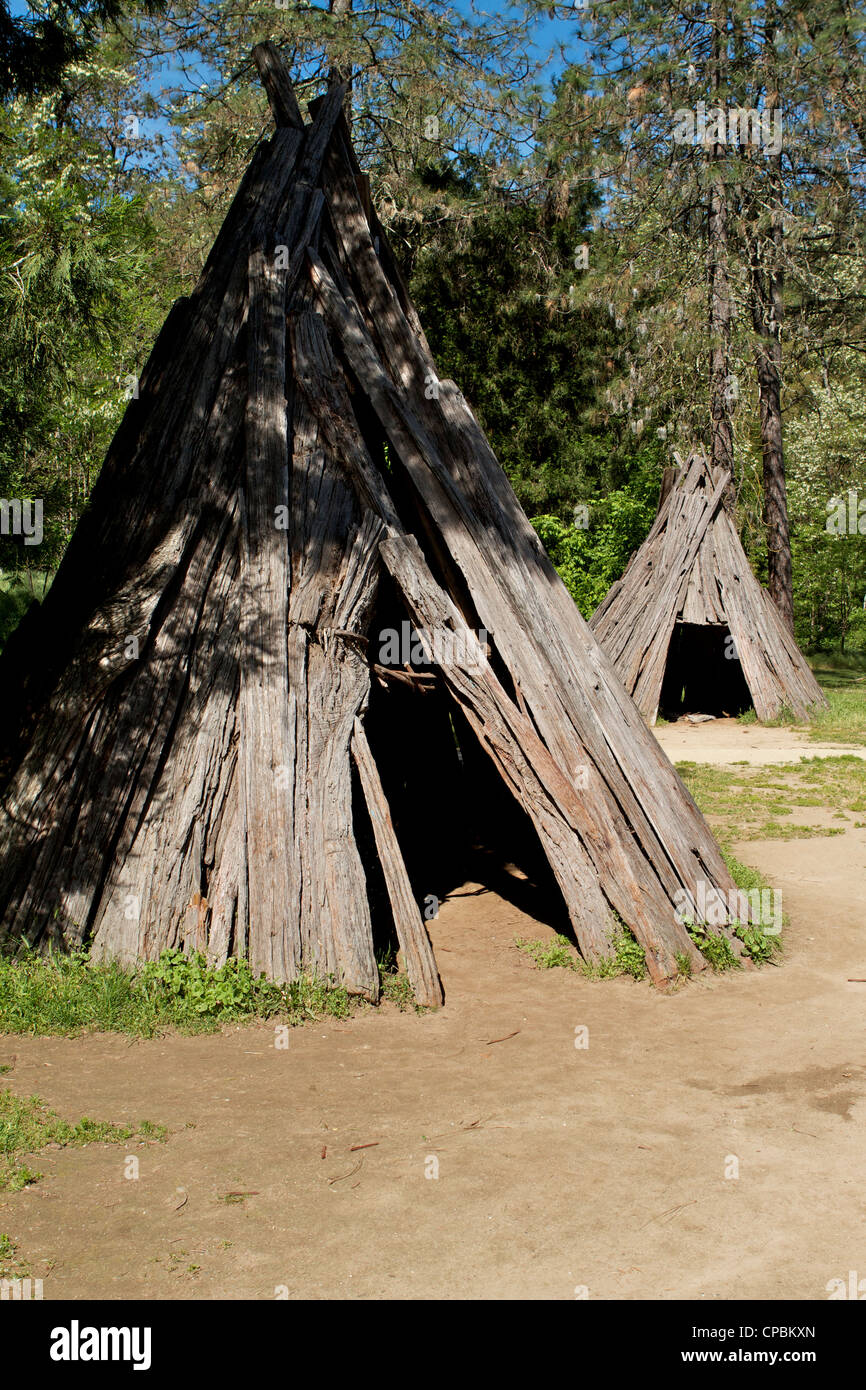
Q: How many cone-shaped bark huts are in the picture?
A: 2